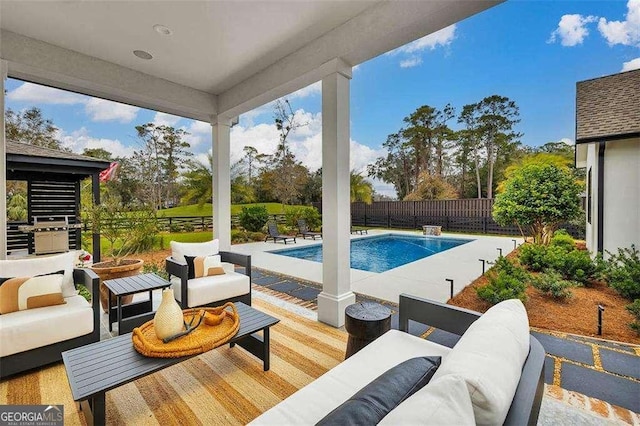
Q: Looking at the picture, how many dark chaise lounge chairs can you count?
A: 3